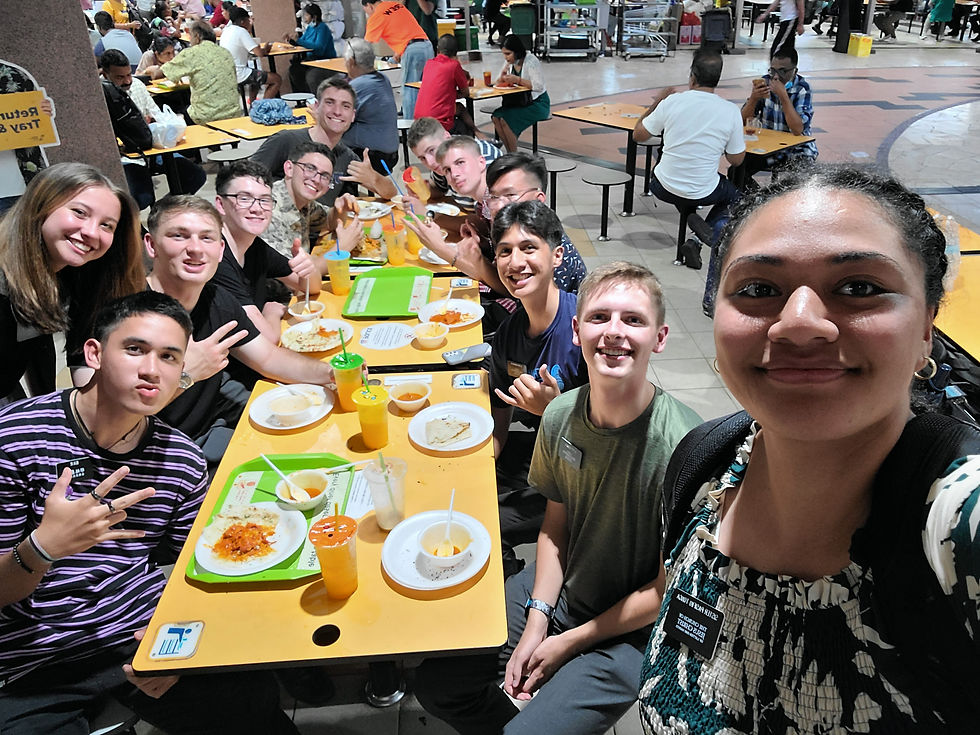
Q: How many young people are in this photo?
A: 12